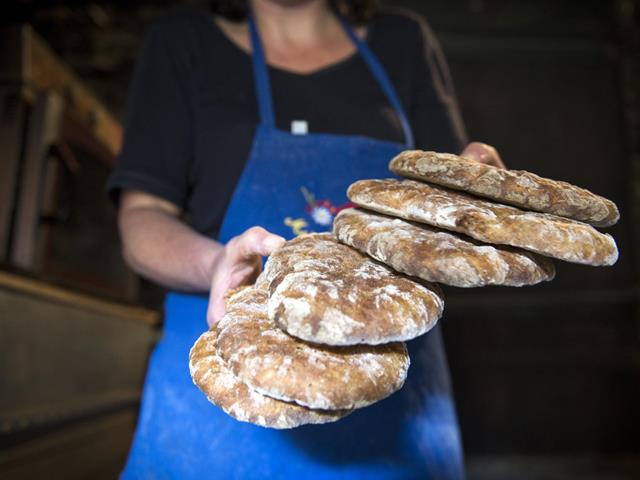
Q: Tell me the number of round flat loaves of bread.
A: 6